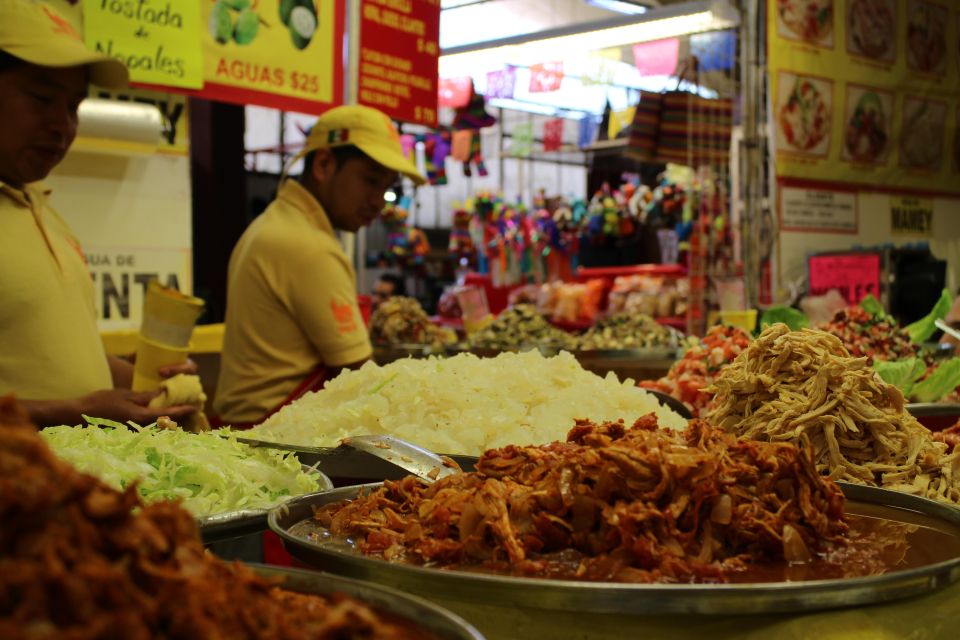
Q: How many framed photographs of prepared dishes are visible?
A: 6